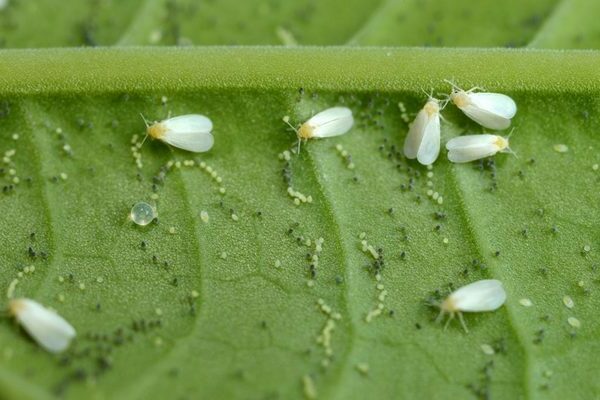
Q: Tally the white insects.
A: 7